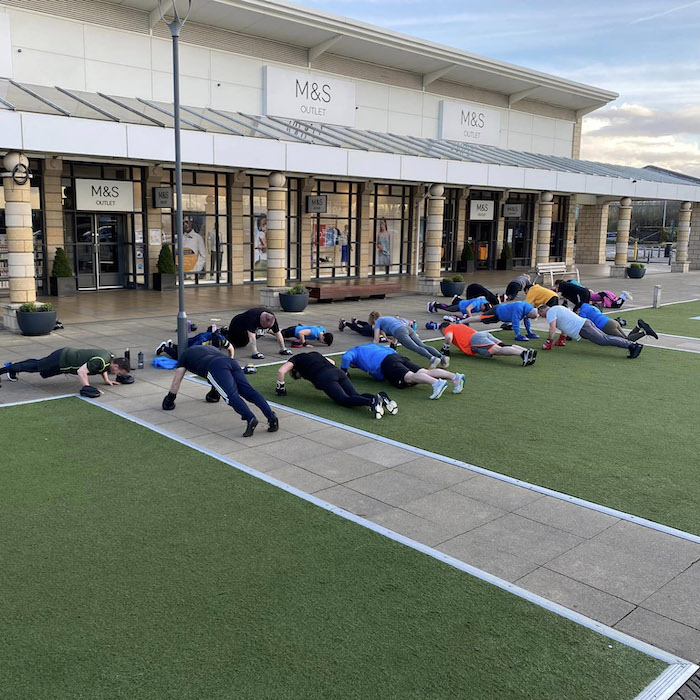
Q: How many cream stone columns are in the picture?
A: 6